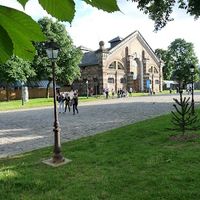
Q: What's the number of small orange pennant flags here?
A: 0